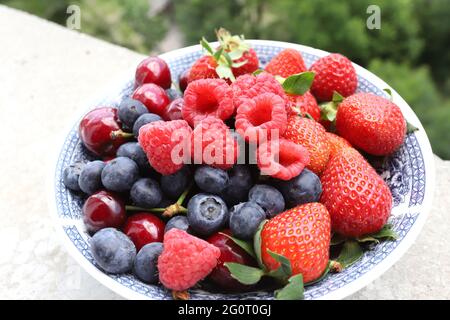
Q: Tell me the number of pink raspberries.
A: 7